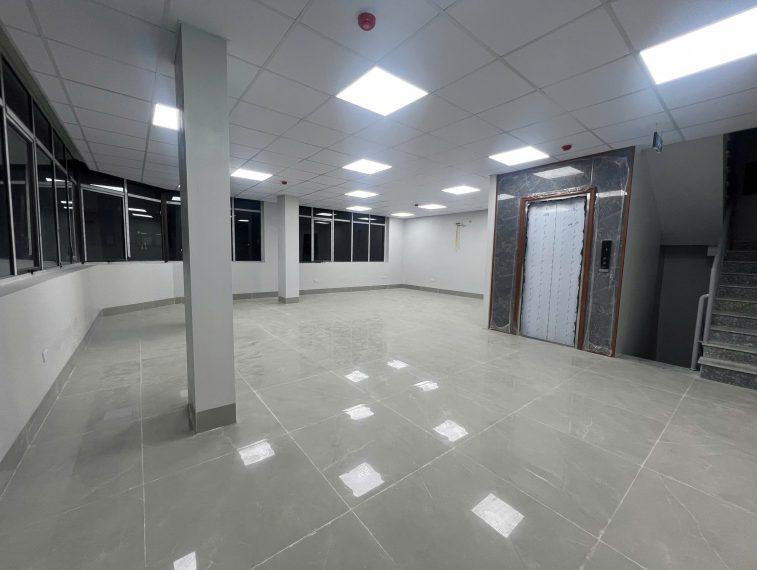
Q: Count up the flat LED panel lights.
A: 11